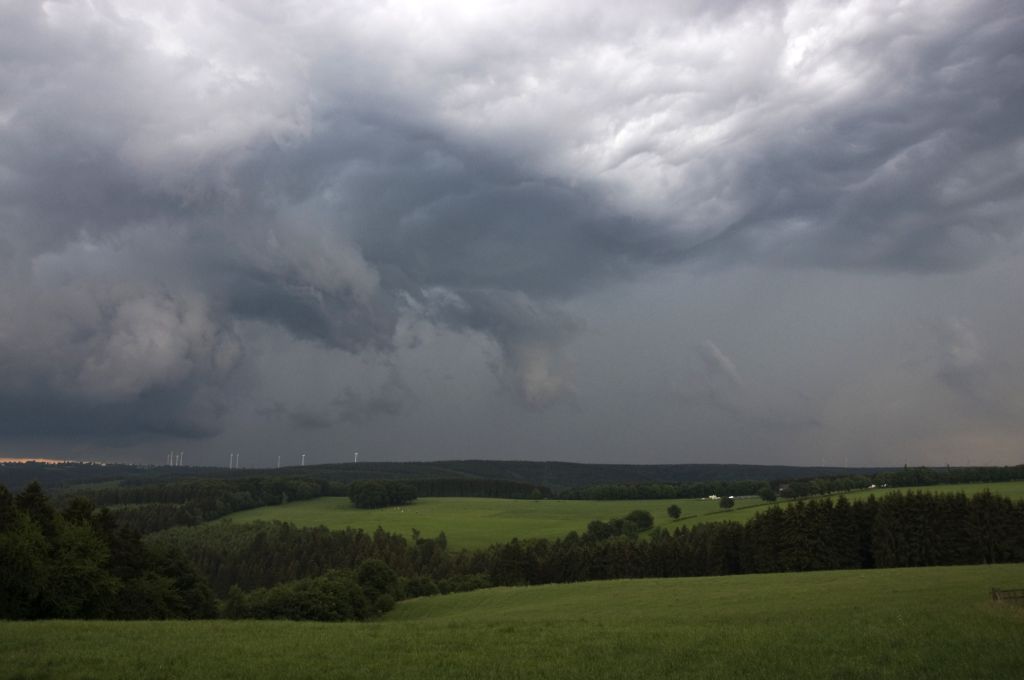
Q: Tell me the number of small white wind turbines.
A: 9